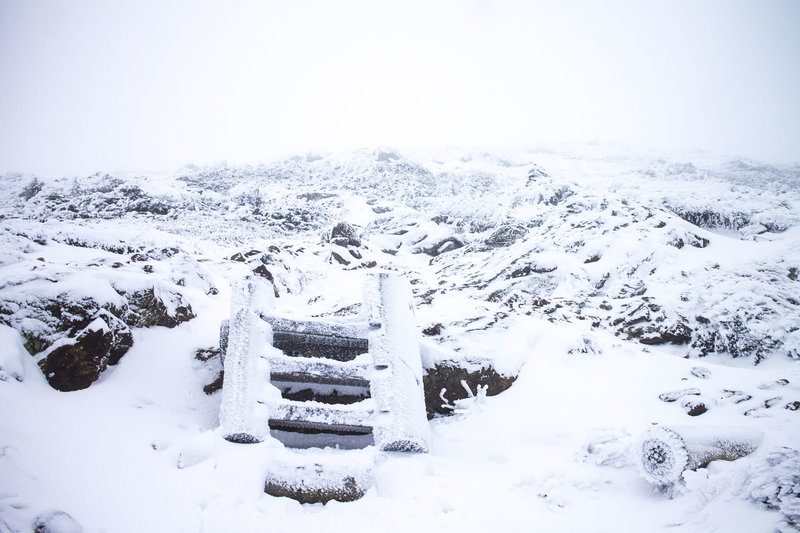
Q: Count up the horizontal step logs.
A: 4